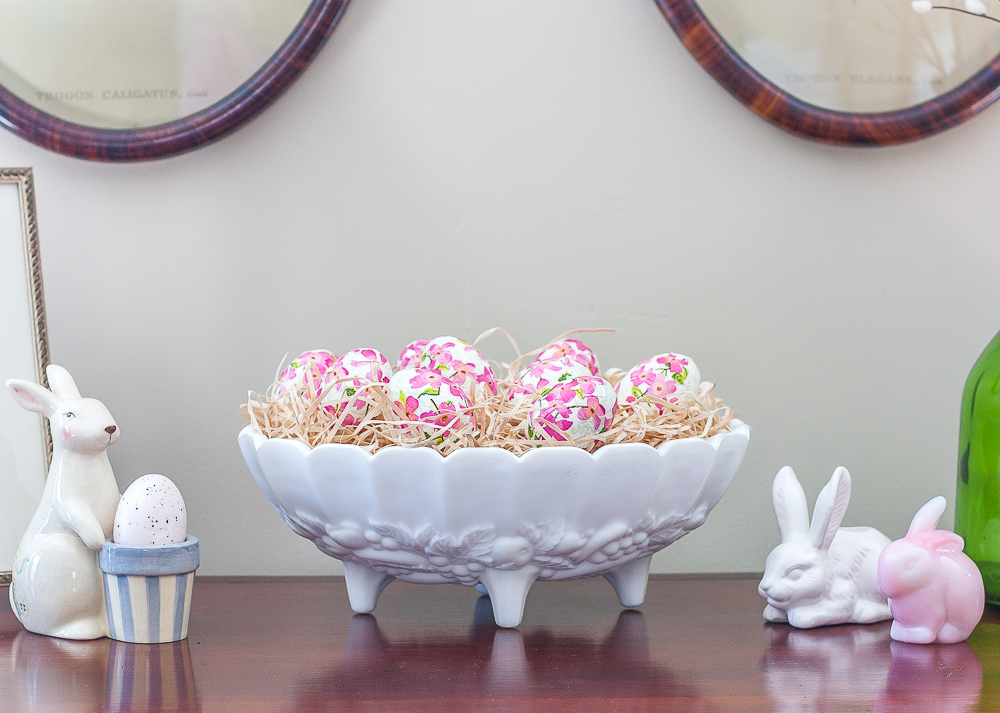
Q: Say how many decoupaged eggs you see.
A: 9